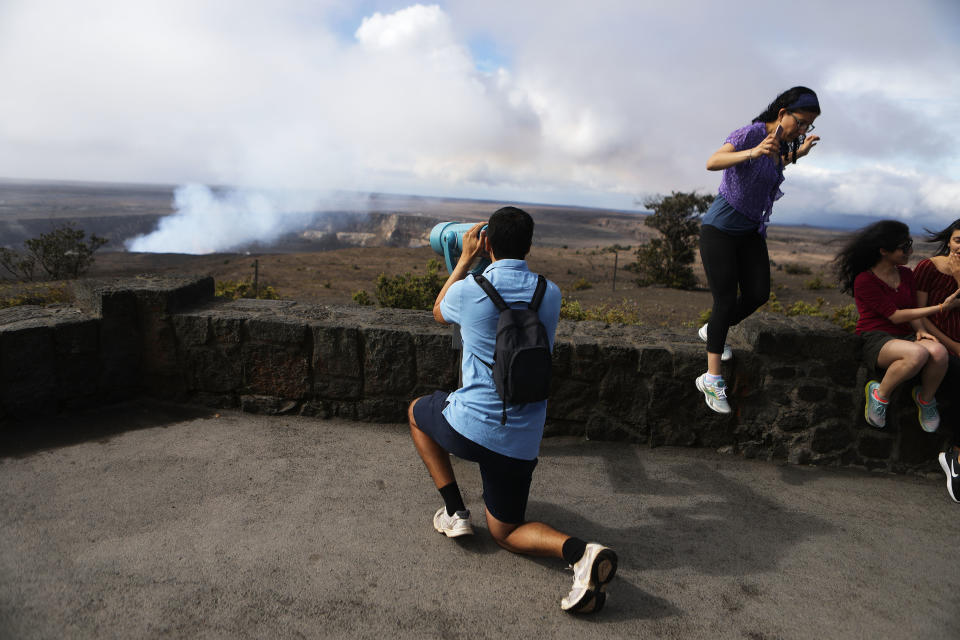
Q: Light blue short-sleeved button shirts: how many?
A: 1